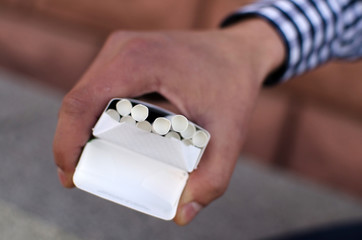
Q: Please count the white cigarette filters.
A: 11